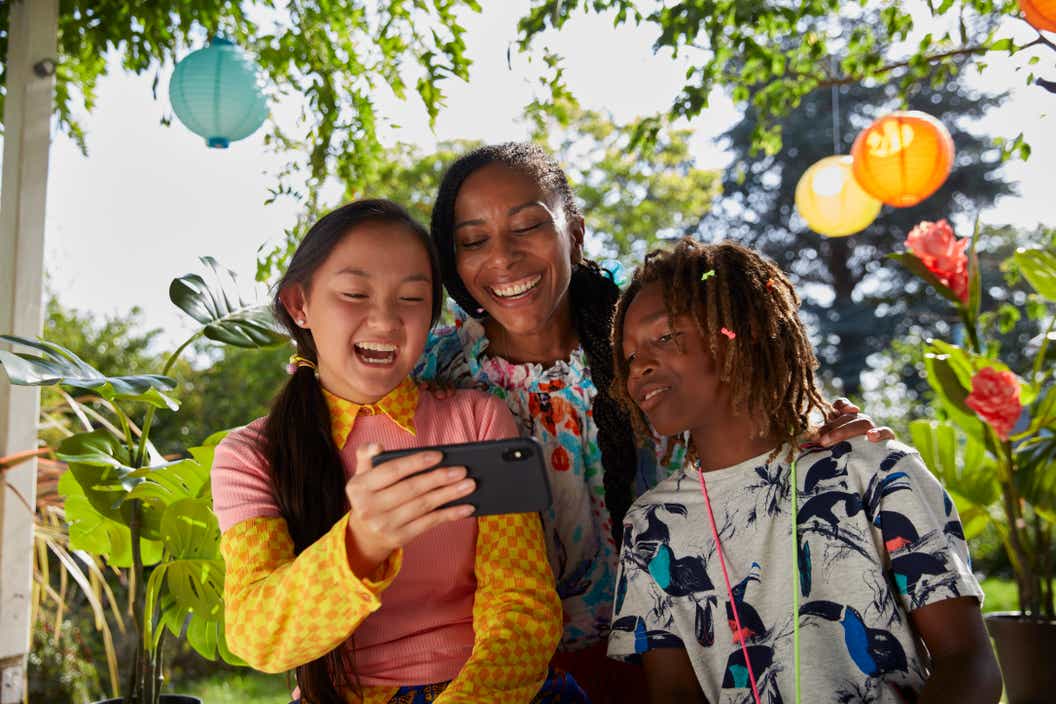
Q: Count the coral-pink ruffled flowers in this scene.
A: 2